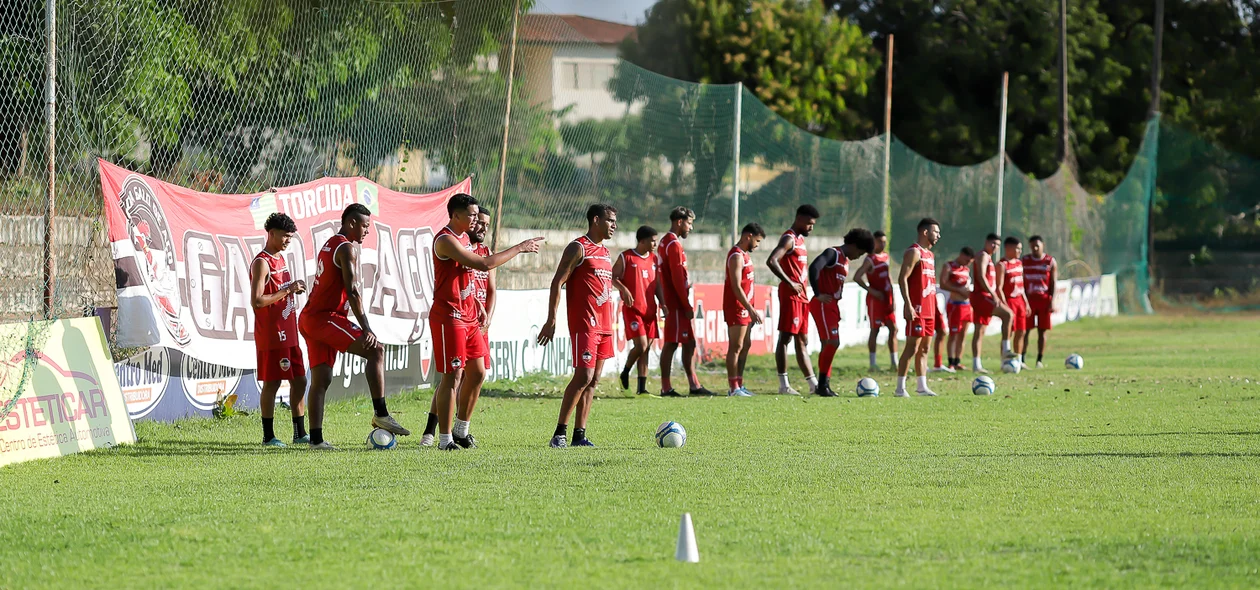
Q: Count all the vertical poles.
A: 7